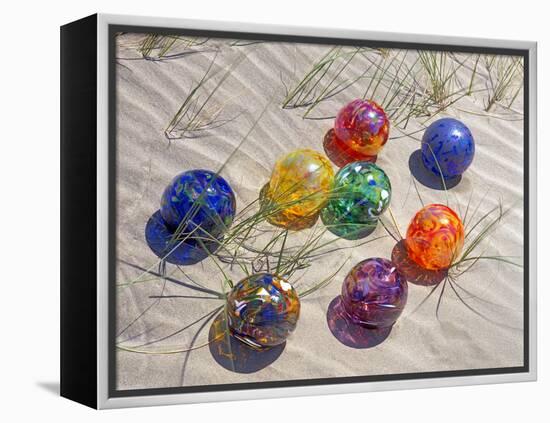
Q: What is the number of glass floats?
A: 8